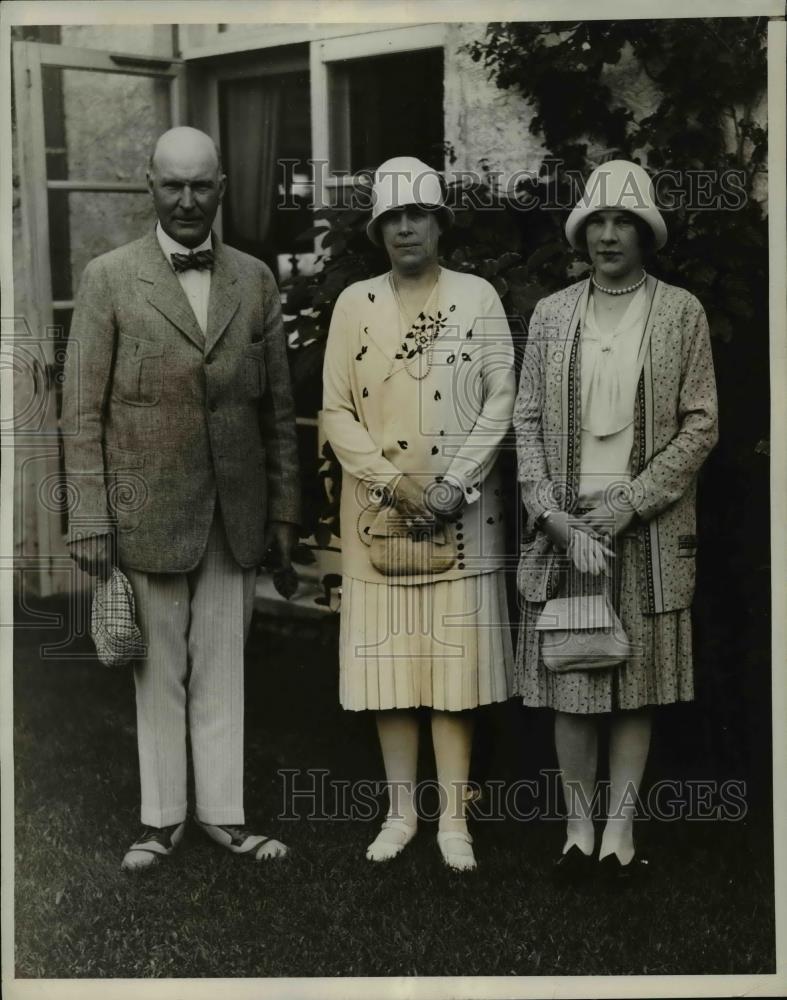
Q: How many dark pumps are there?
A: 2